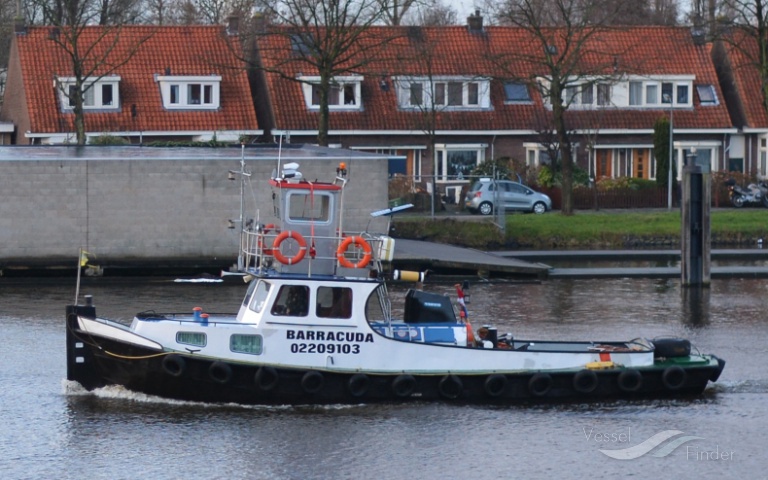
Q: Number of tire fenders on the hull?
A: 12